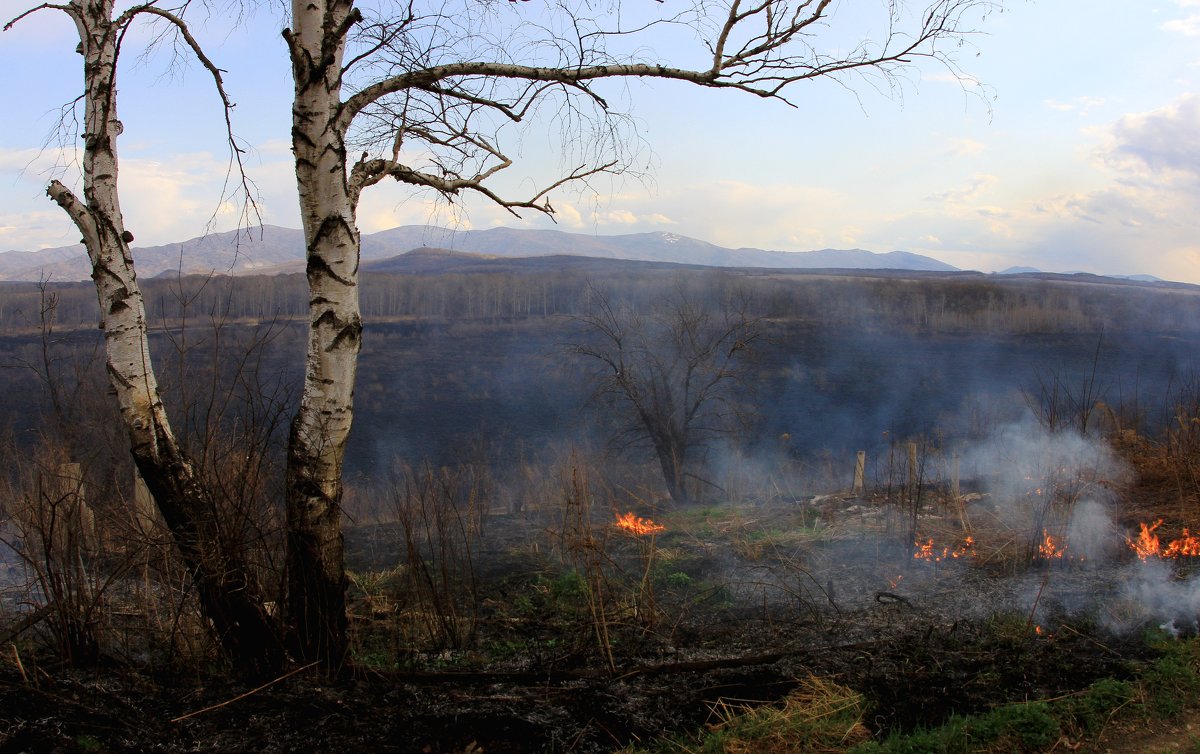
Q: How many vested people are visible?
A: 0